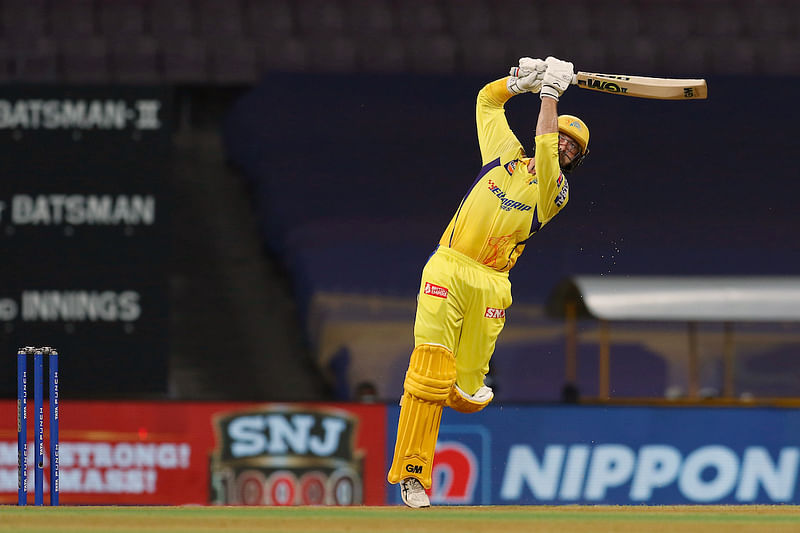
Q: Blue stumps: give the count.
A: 3